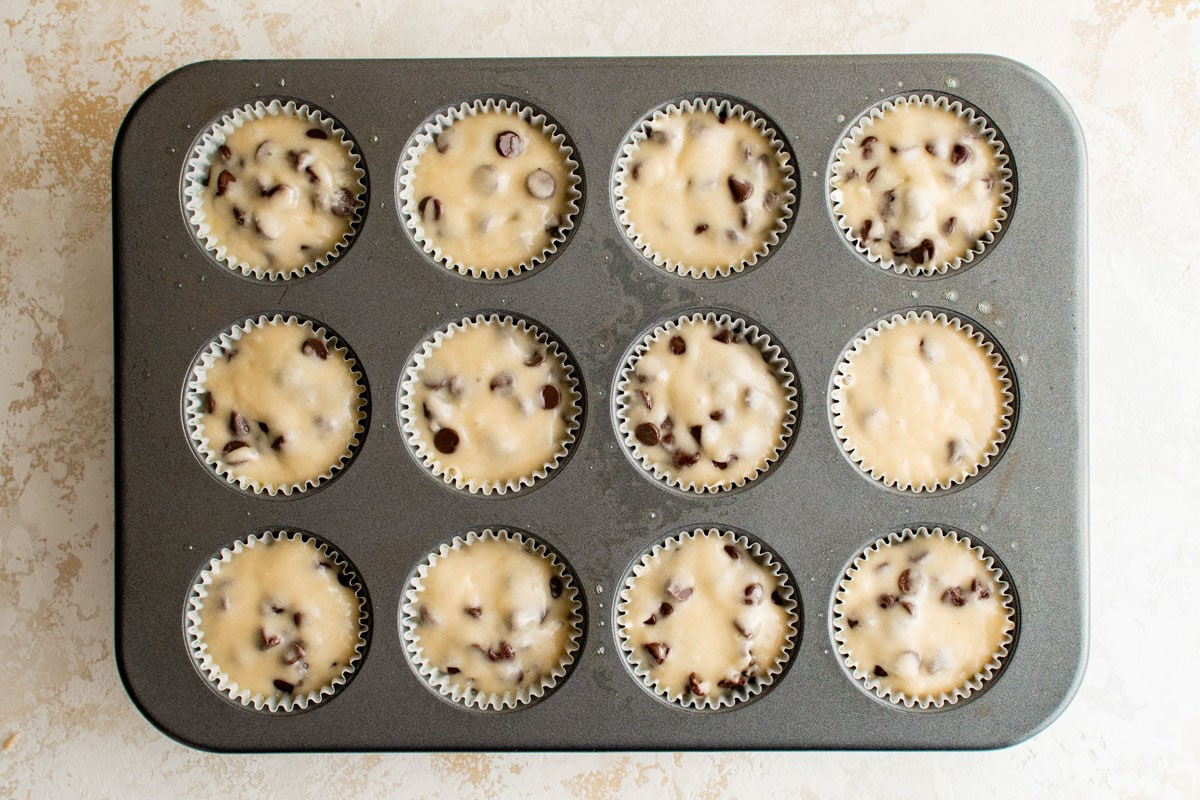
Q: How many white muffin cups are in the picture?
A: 12